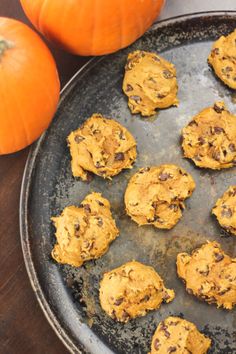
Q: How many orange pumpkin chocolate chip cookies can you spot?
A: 10